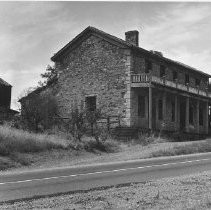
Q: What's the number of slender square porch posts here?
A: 6